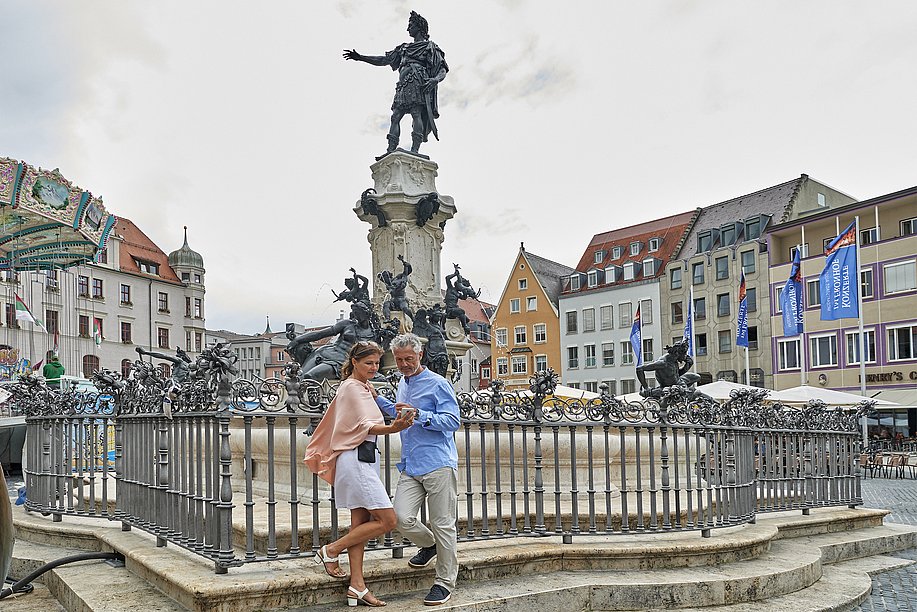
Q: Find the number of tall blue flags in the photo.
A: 5